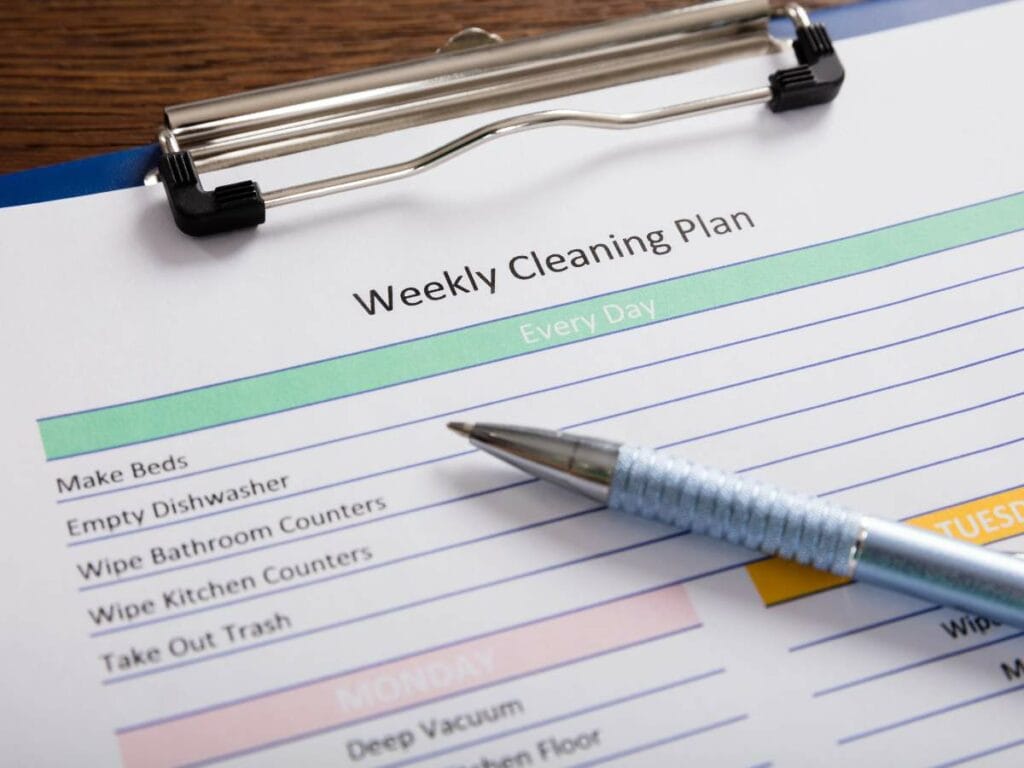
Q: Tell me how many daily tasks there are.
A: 5